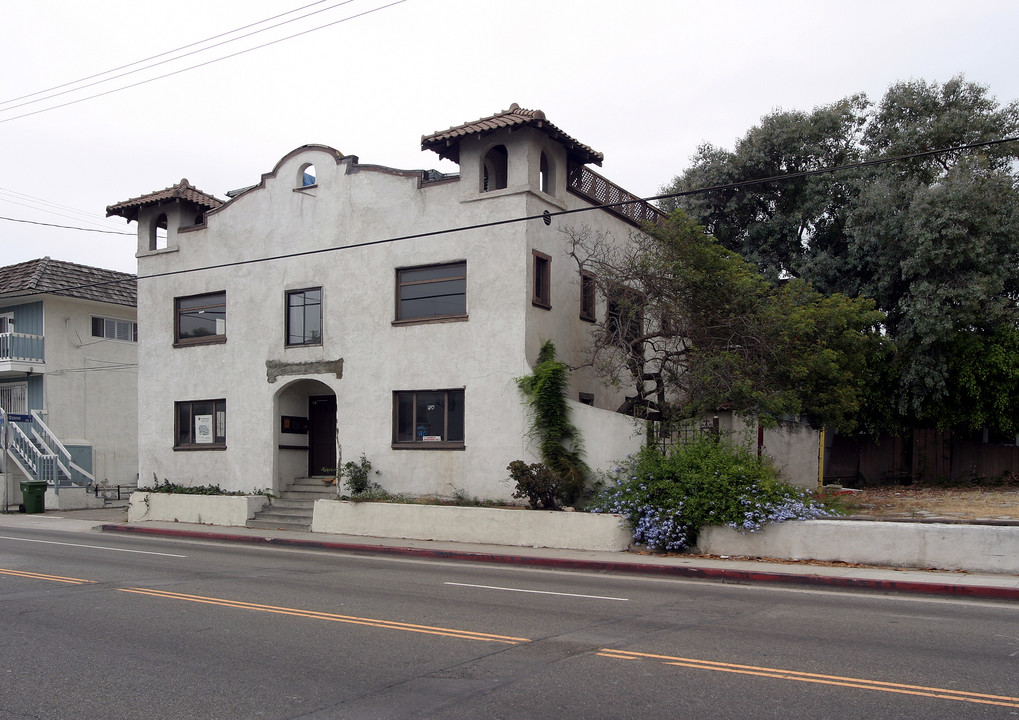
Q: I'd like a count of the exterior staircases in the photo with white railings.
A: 1